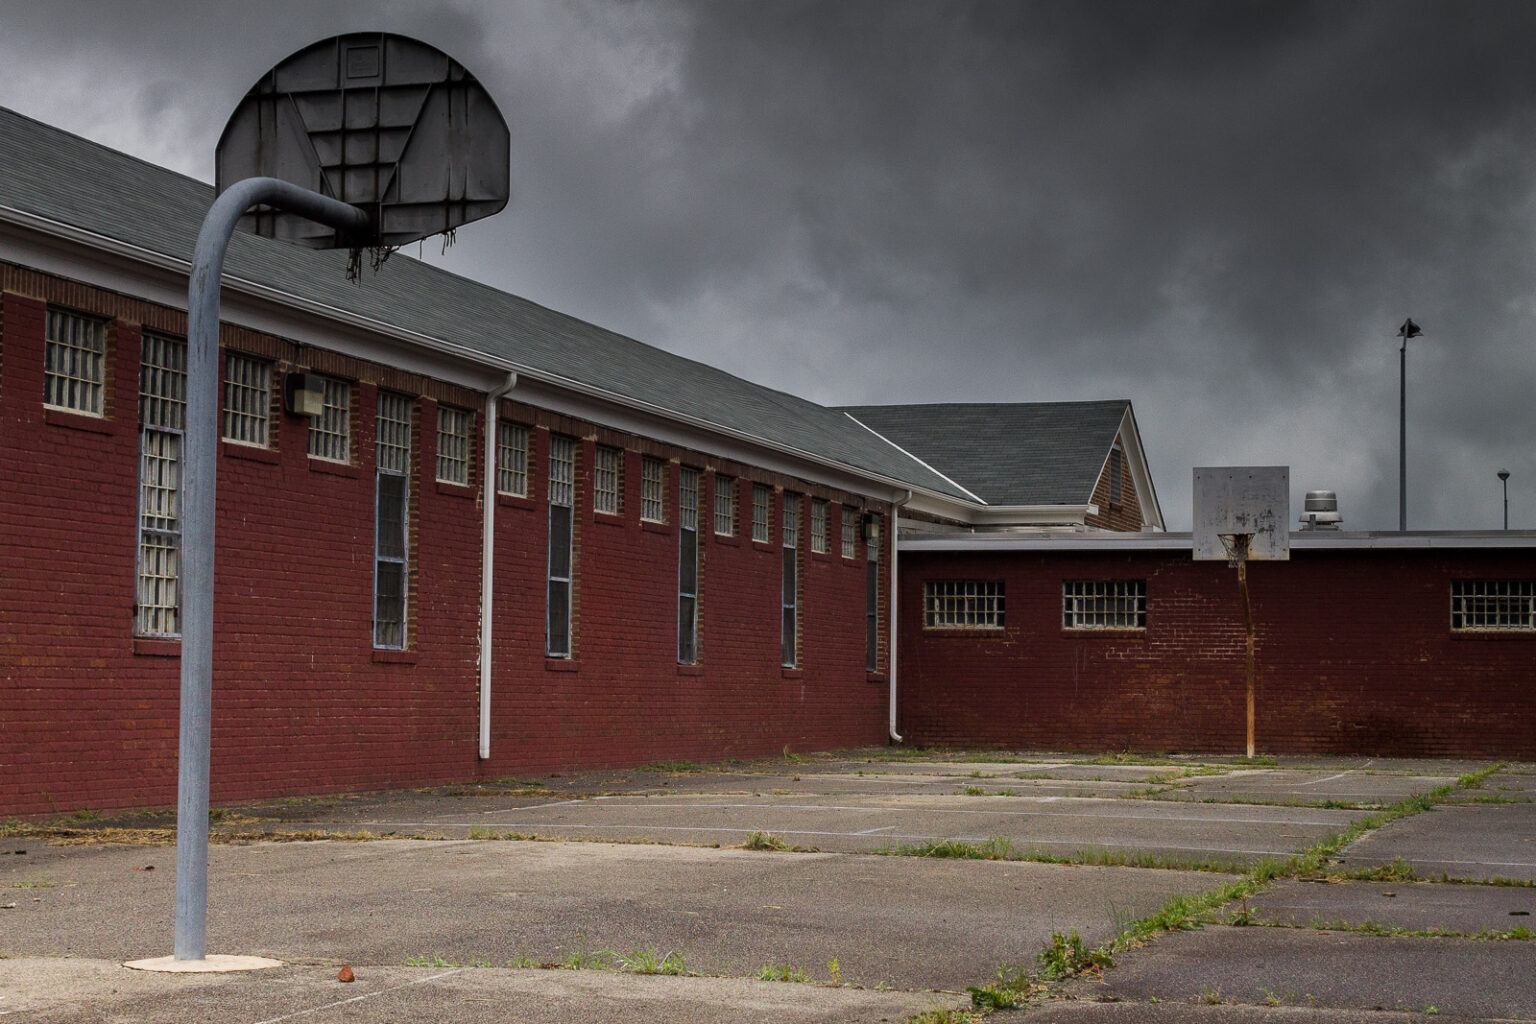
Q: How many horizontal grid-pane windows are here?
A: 3